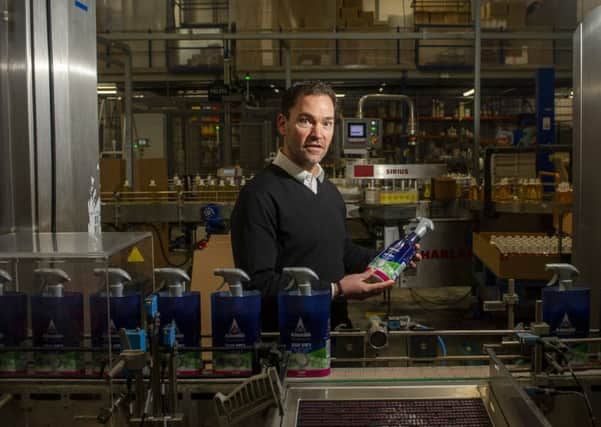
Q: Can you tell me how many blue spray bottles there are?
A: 8